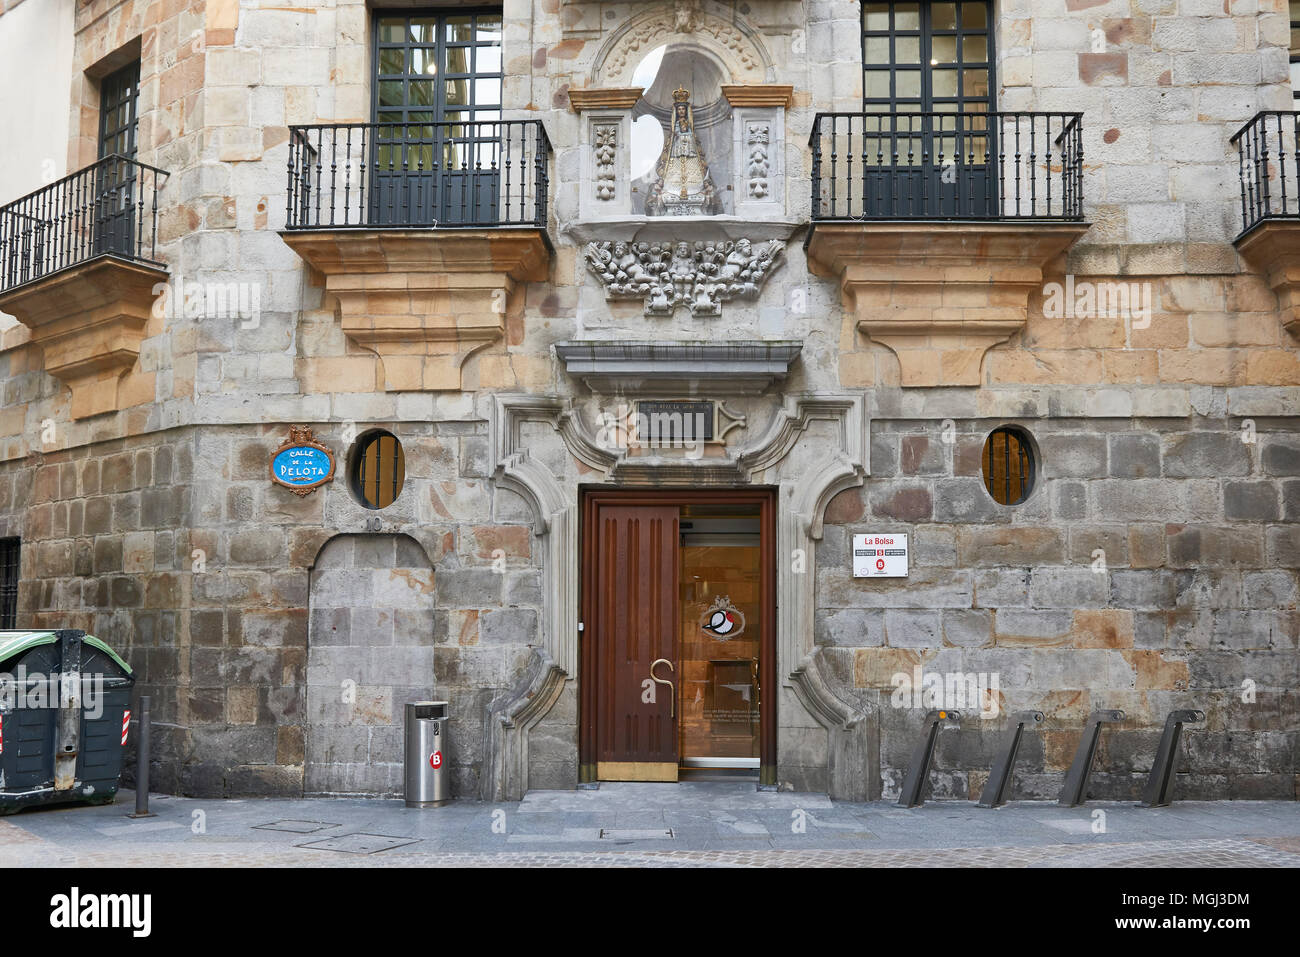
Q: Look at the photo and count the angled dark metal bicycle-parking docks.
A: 4